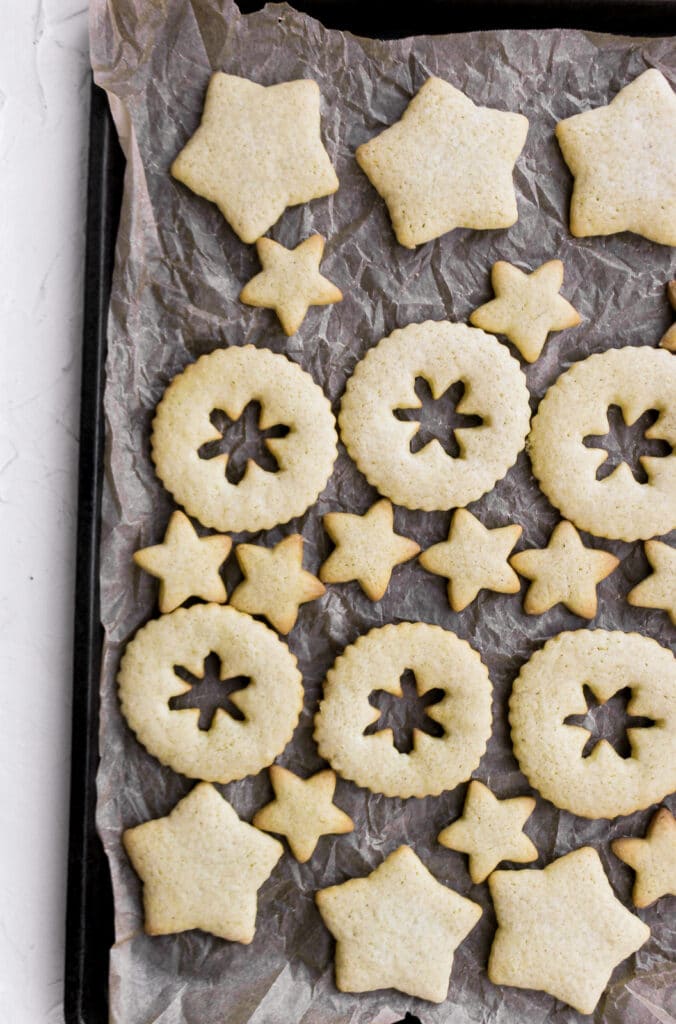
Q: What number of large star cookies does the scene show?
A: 6